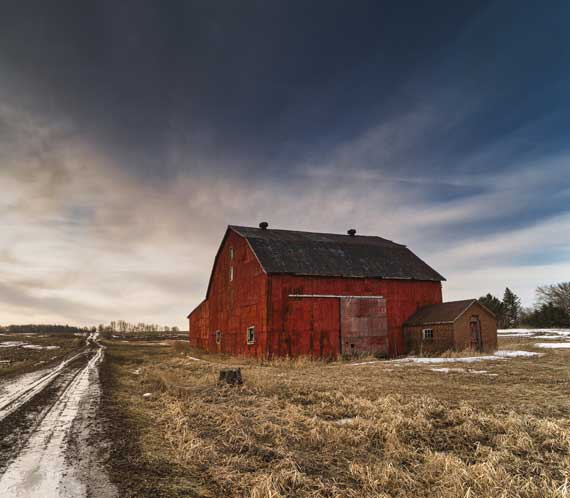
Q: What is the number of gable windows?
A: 2